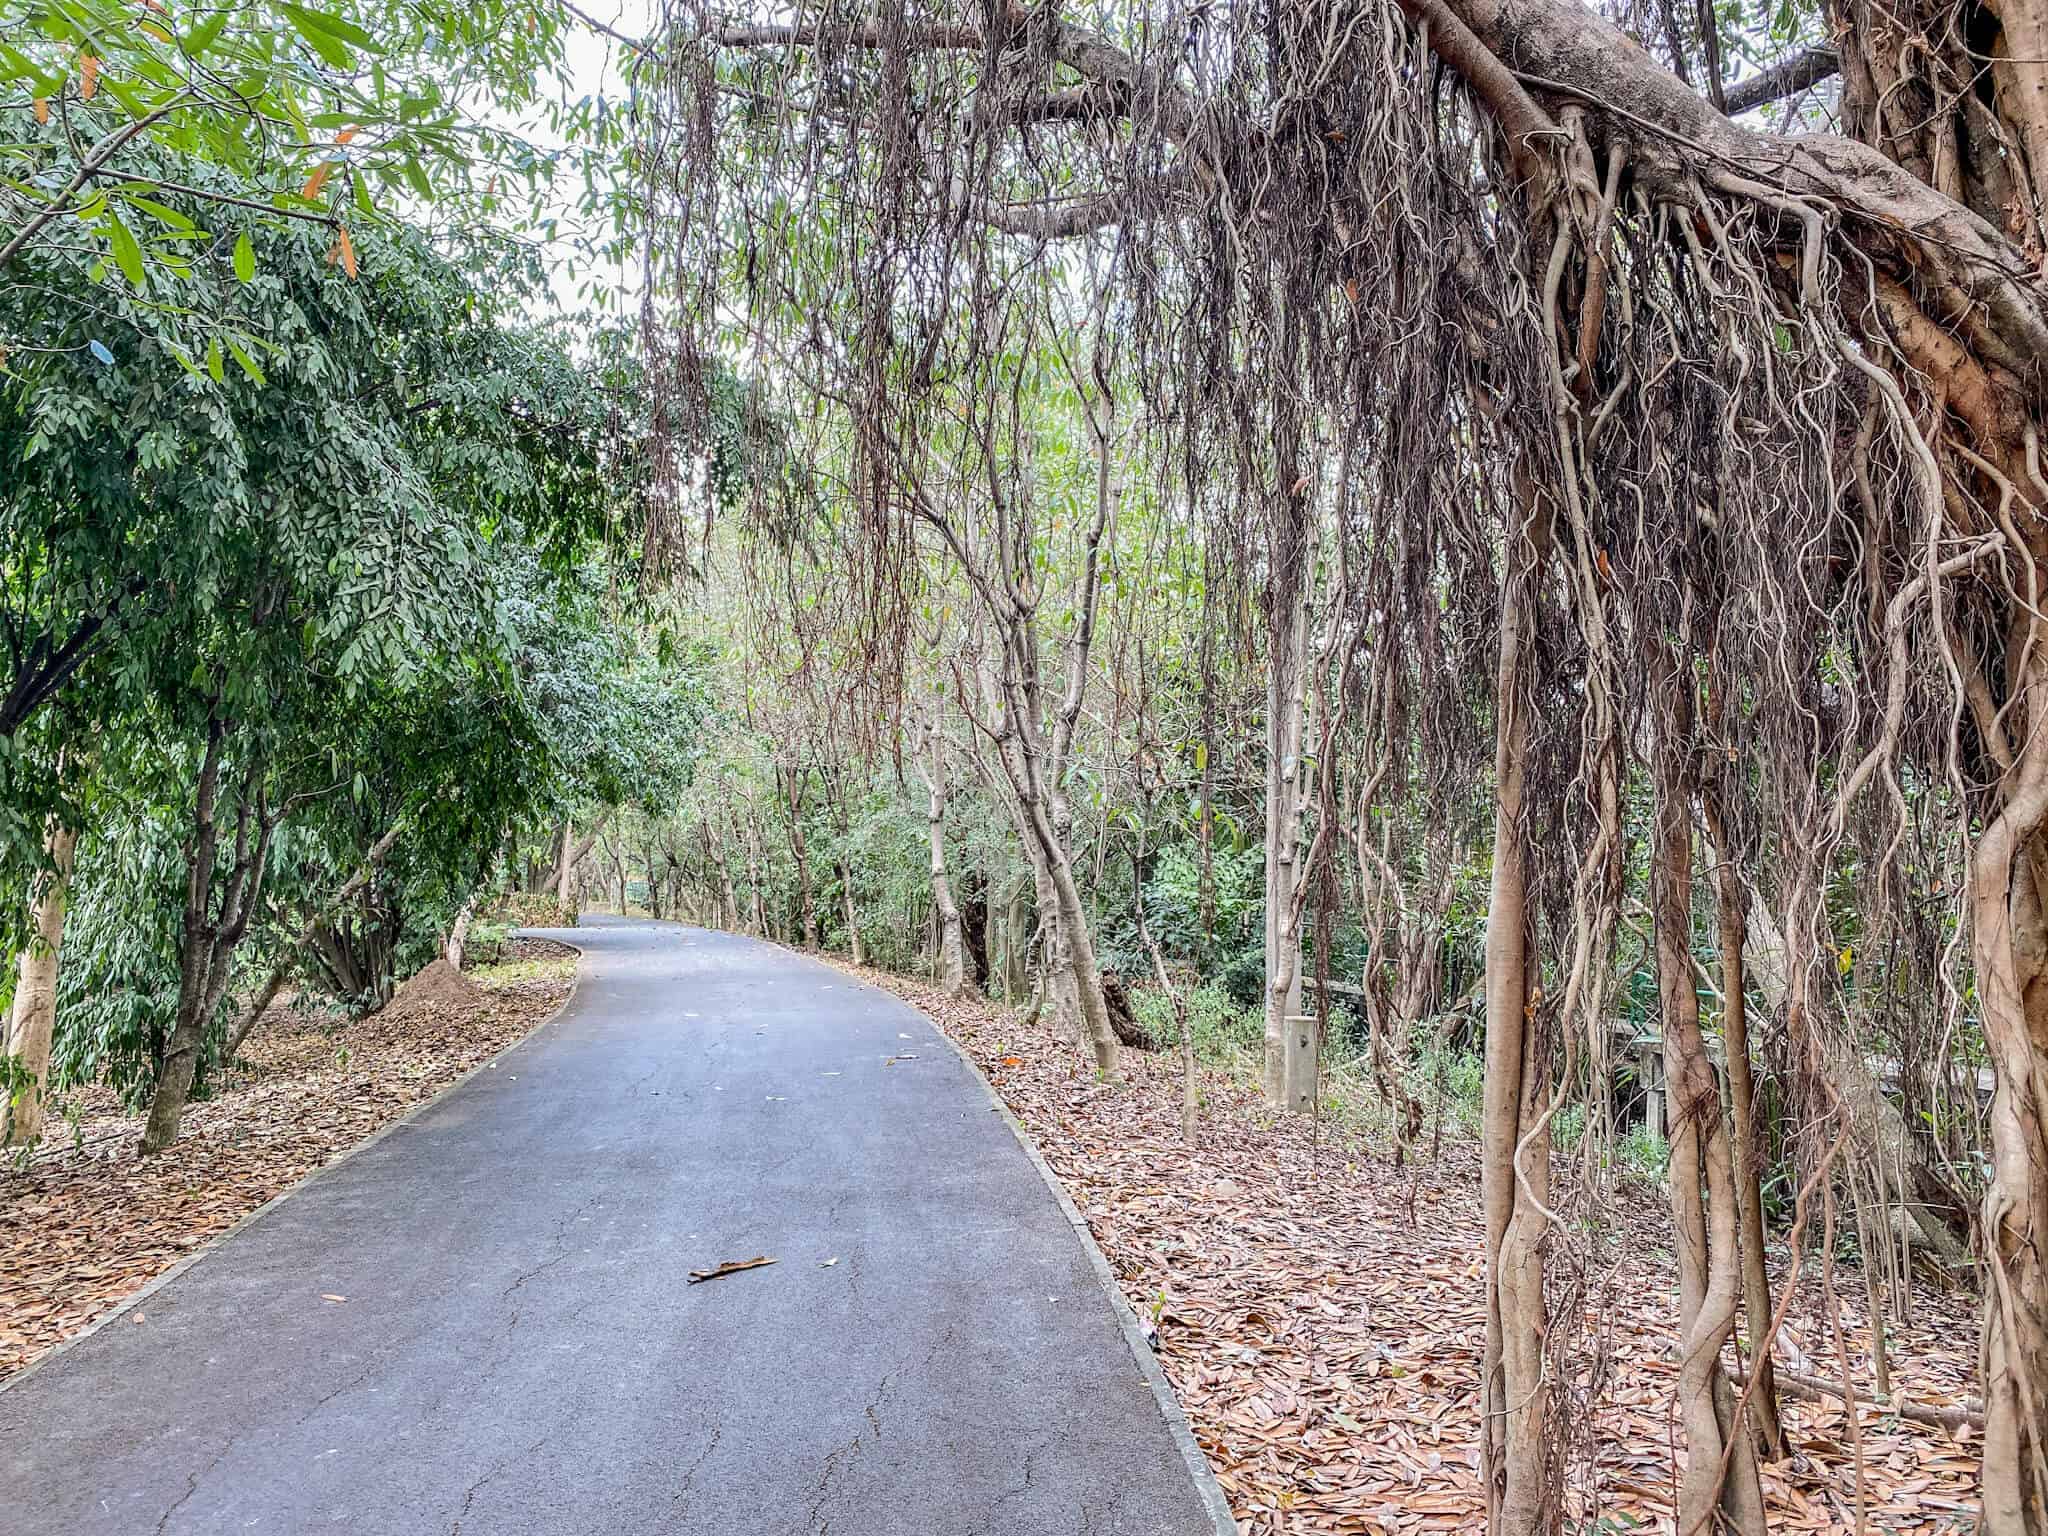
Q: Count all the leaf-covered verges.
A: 2